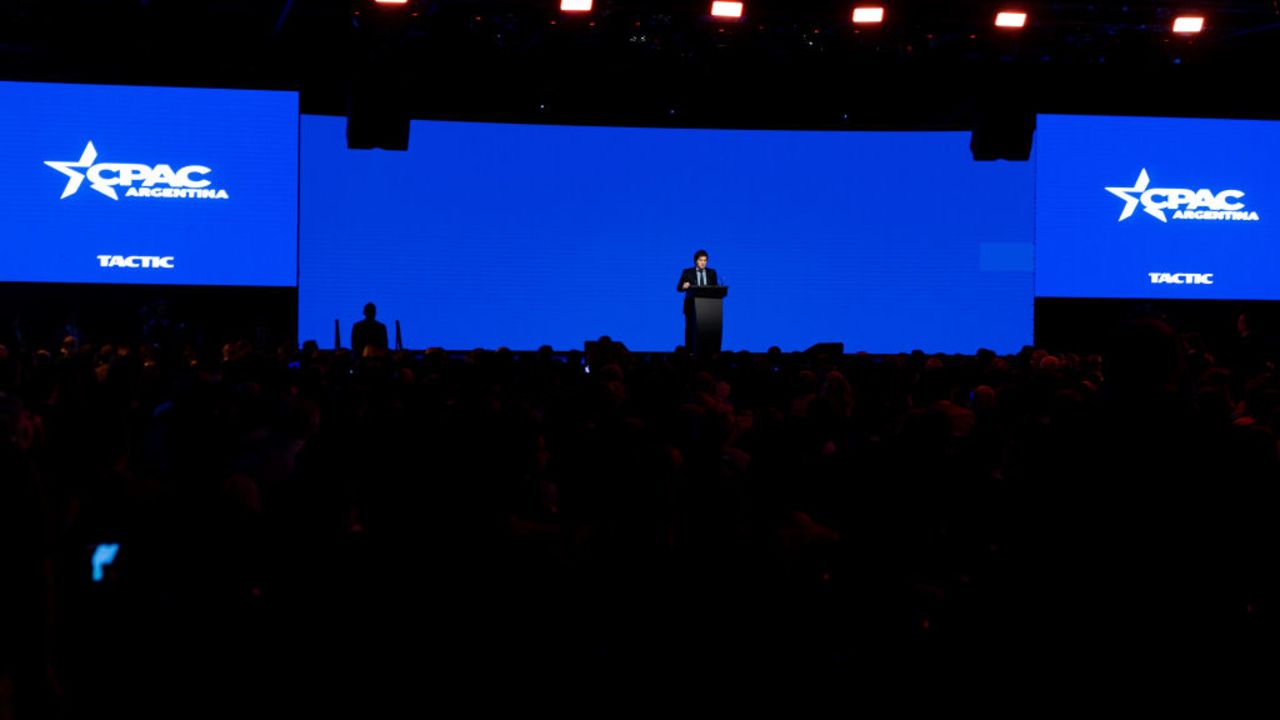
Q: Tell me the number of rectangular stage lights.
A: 6